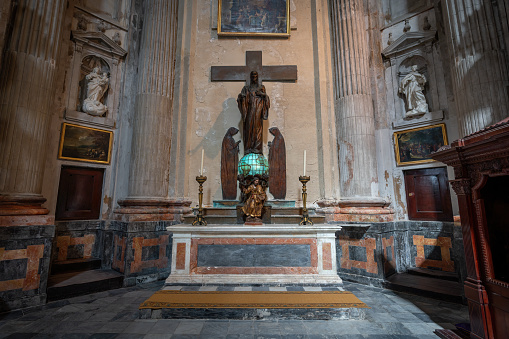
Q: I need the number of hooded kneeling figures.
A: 2